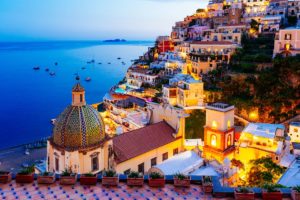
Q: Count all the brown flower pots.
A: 13